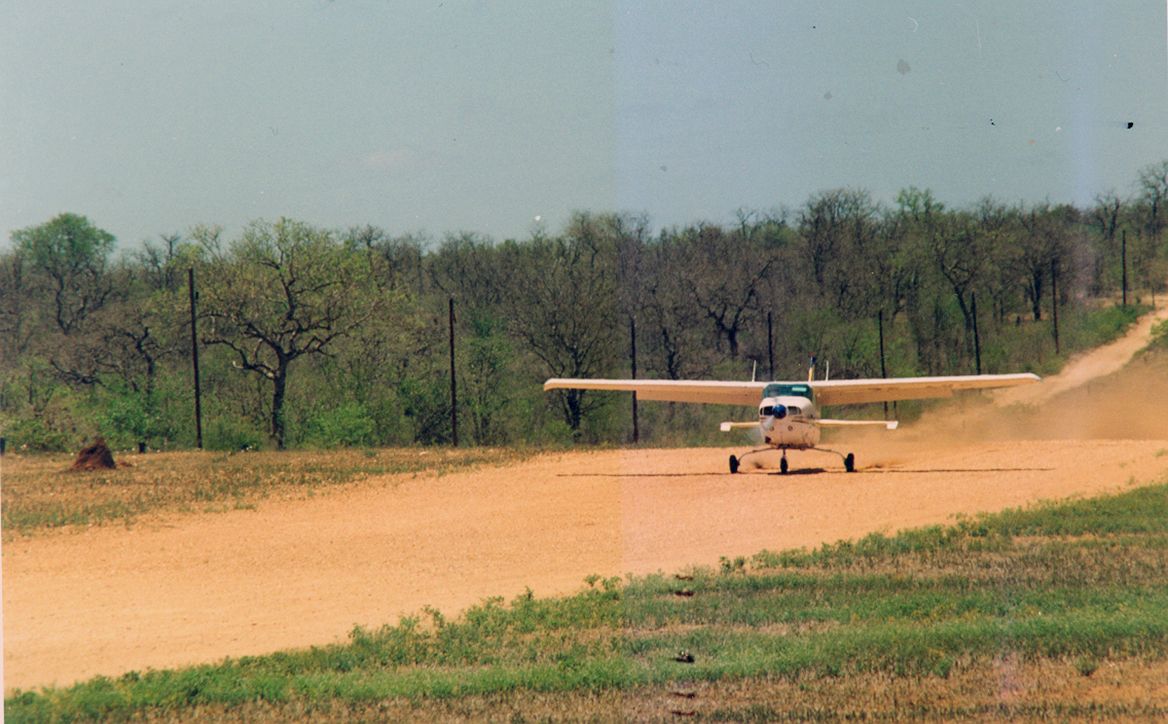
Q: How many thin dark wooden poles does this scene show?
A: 8